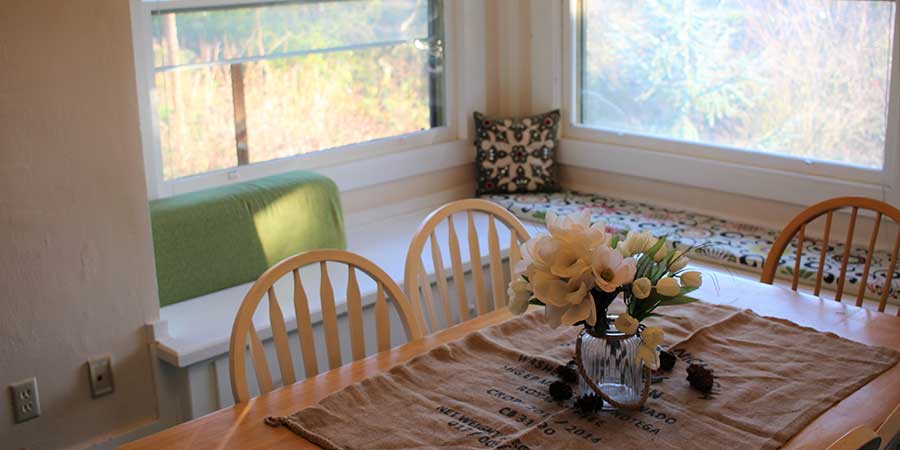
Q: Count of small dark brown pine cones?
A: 5